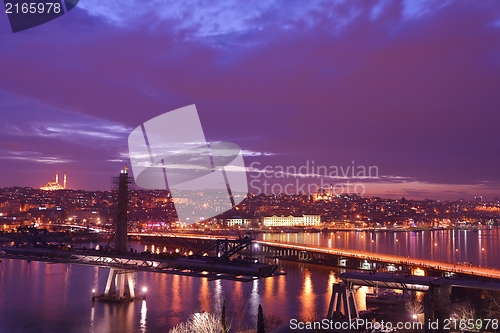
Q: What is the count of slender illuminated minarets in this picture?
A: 2